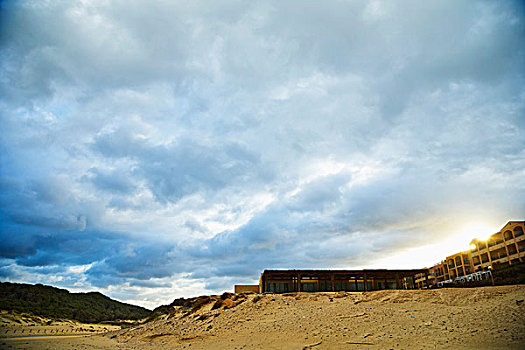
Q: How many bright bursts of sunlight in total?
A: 1